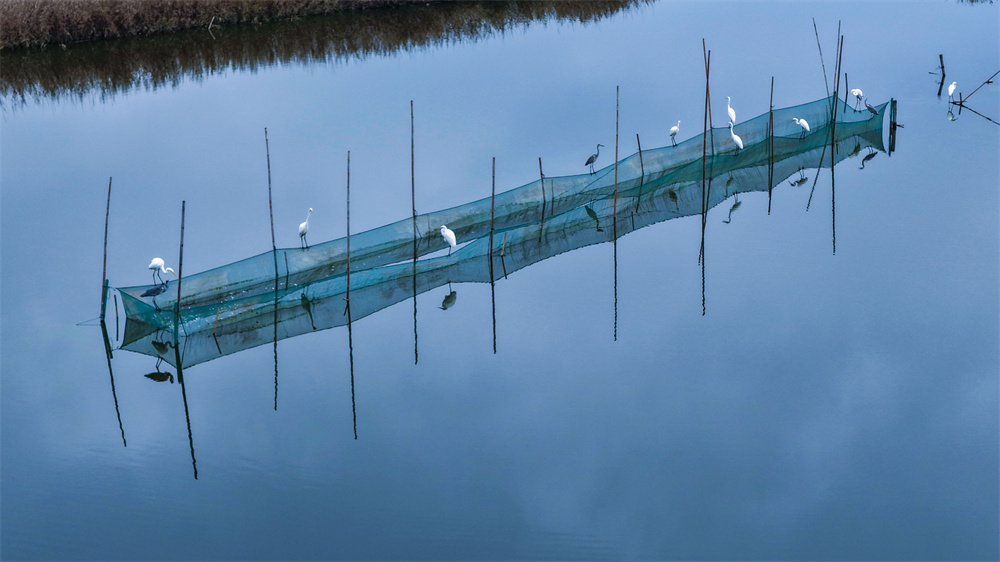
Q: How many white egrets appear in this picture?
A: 9